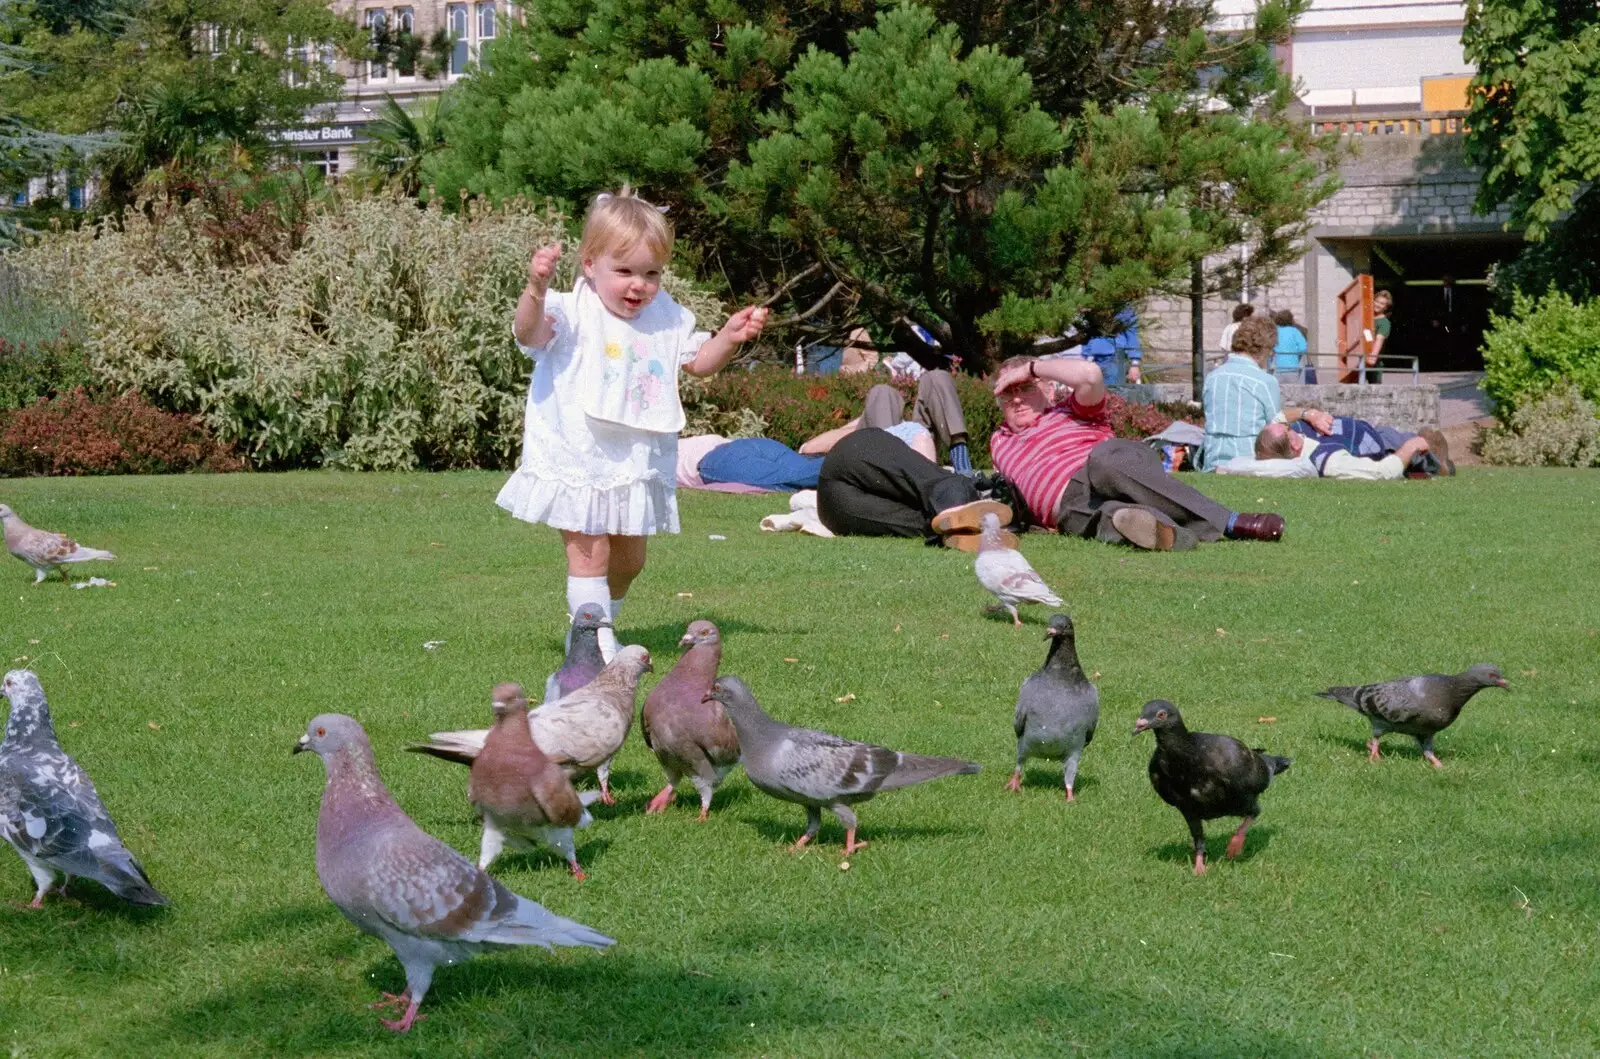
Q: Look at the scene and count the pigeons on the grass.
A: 12